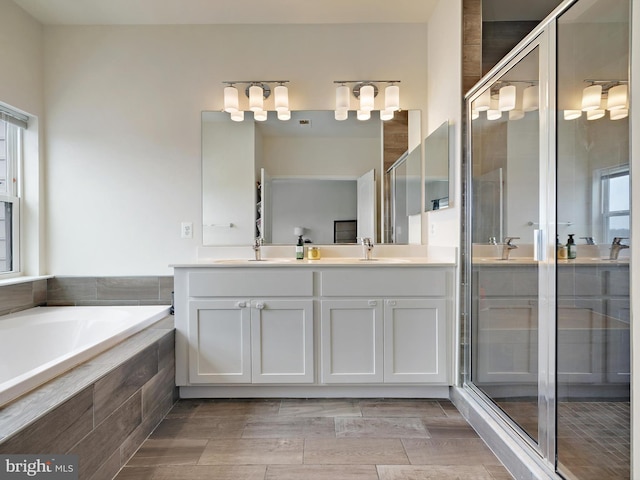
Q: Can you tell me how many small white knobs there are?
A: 4